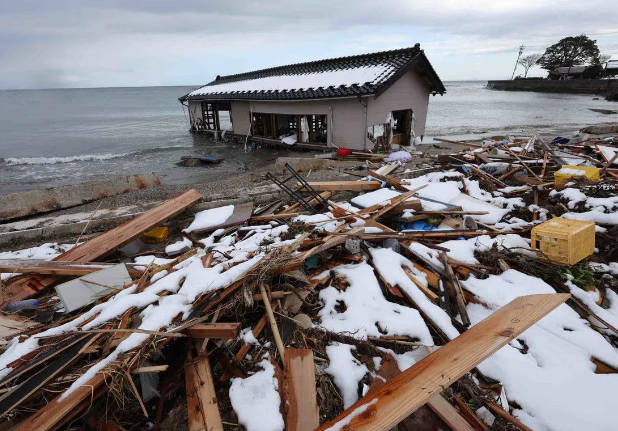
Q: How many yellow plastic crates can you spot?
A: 2